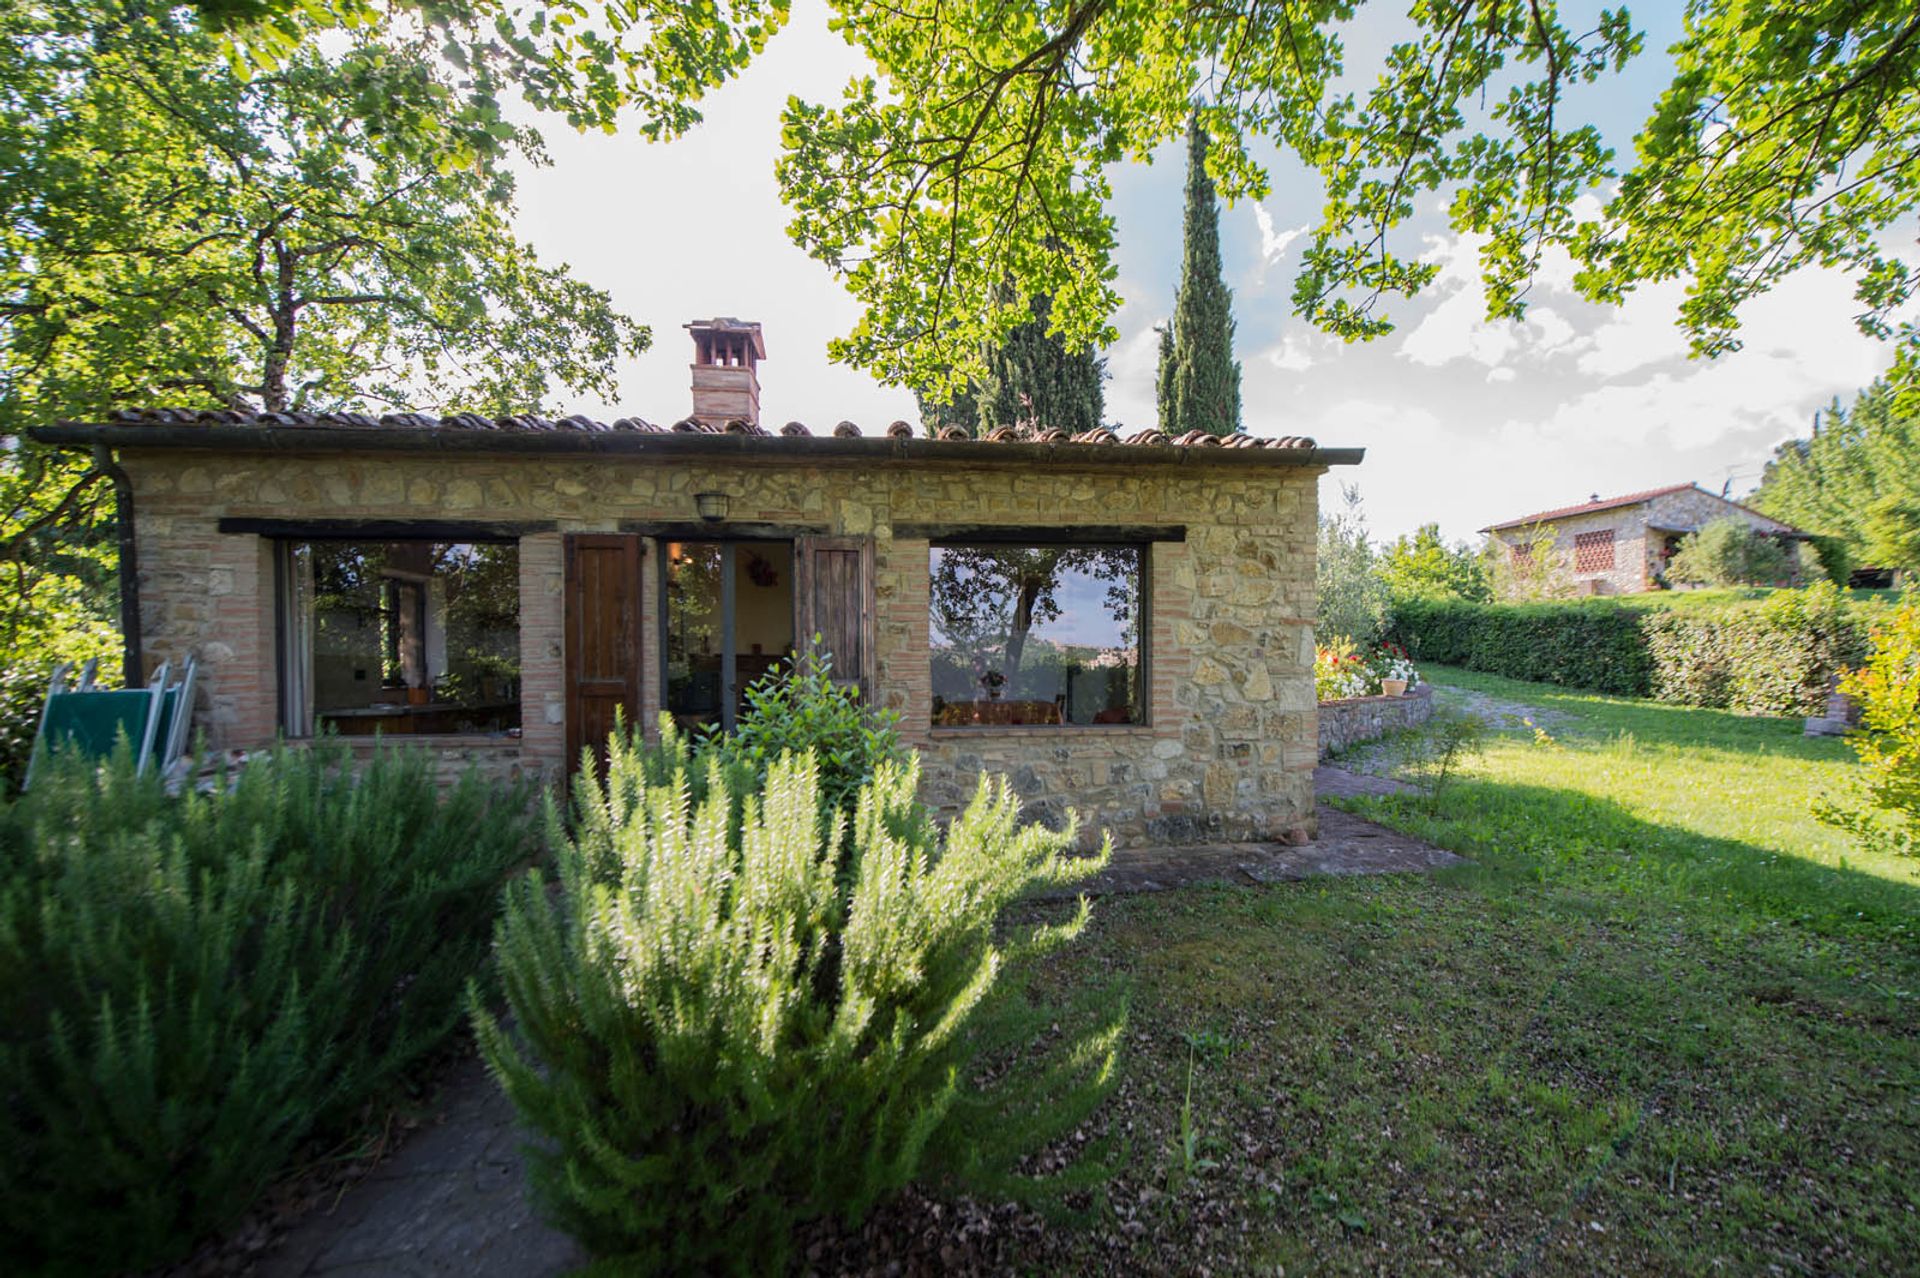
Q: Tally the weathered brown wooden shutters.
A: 2